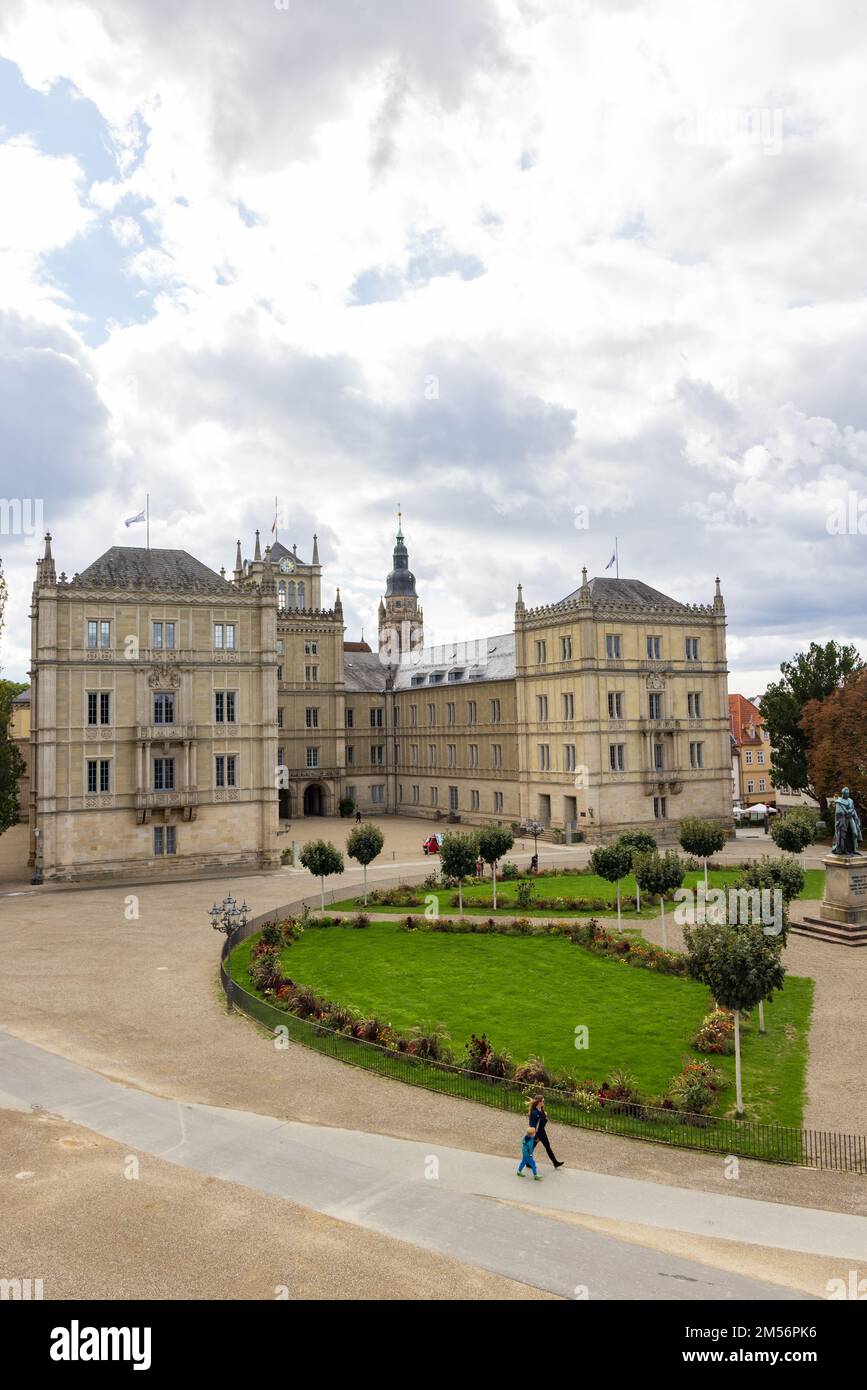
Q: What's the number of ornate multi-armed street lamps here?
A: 2